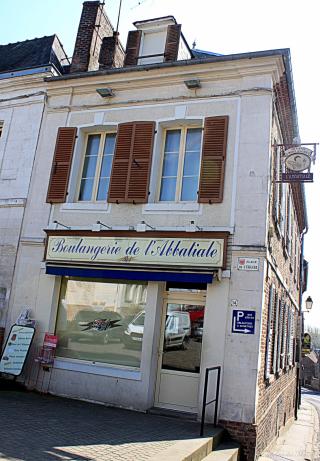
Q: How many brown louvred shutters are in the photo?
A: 6